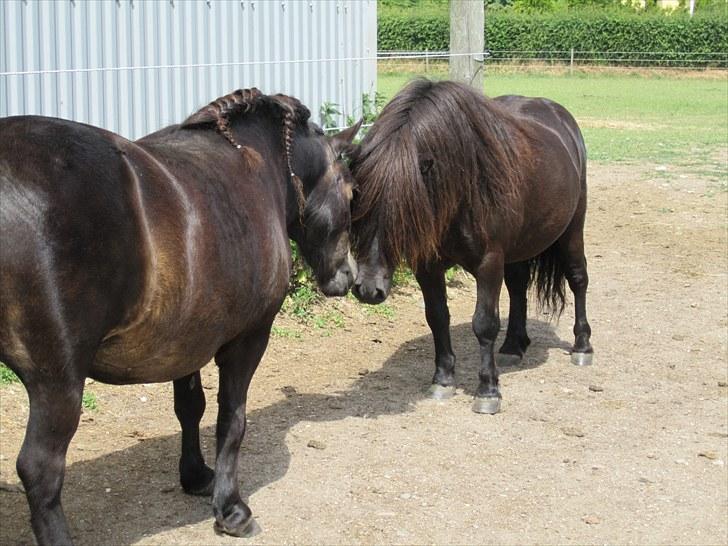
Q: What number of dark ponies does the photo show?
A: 2